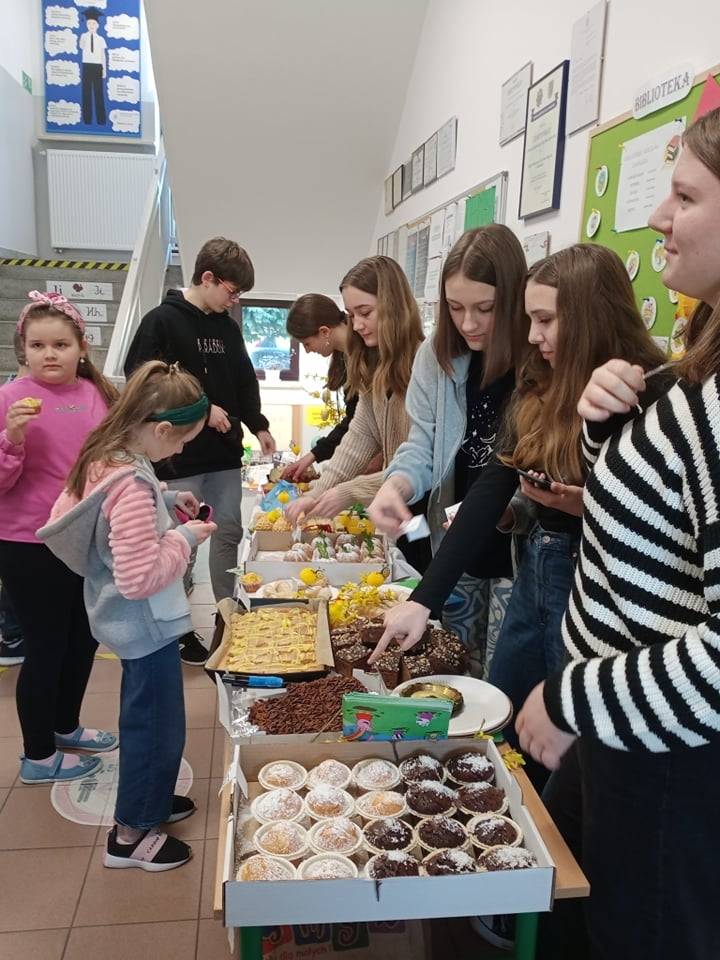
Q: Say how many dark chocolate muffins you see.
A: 10